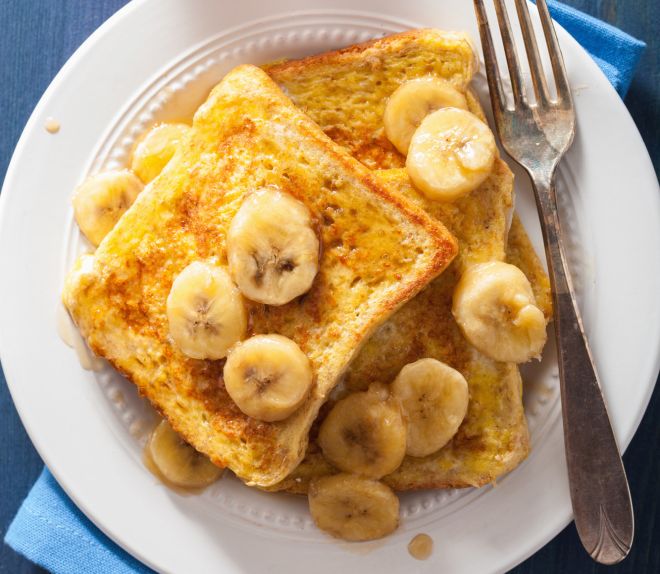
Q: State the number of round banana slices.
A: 12